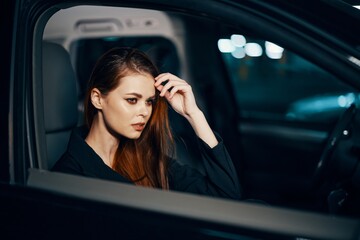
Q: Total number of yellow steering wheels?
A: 0